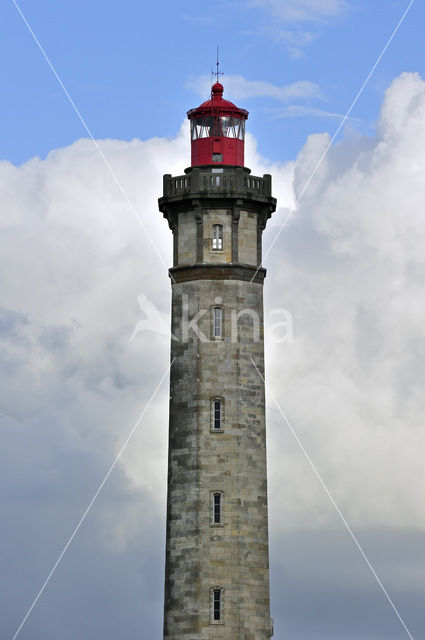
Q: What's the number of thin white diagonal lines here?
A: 4